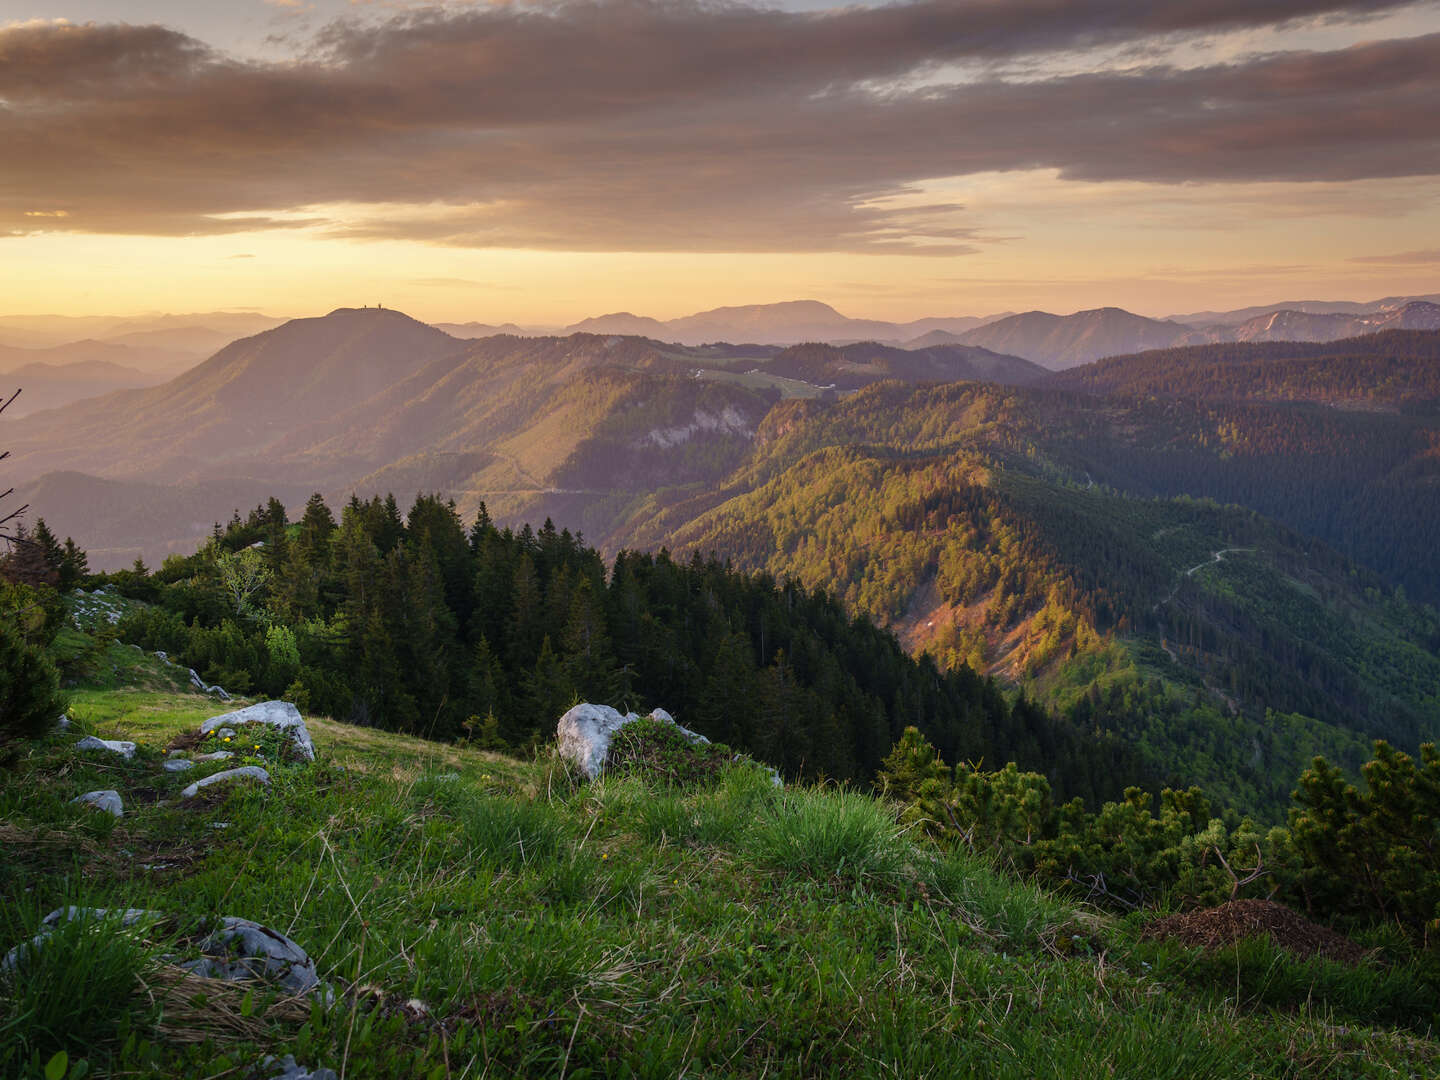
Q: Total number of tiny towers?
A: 2